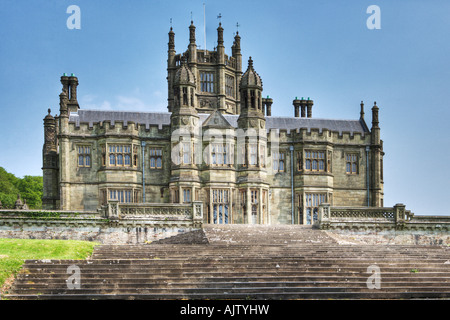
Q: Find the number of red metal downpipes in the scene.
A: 0